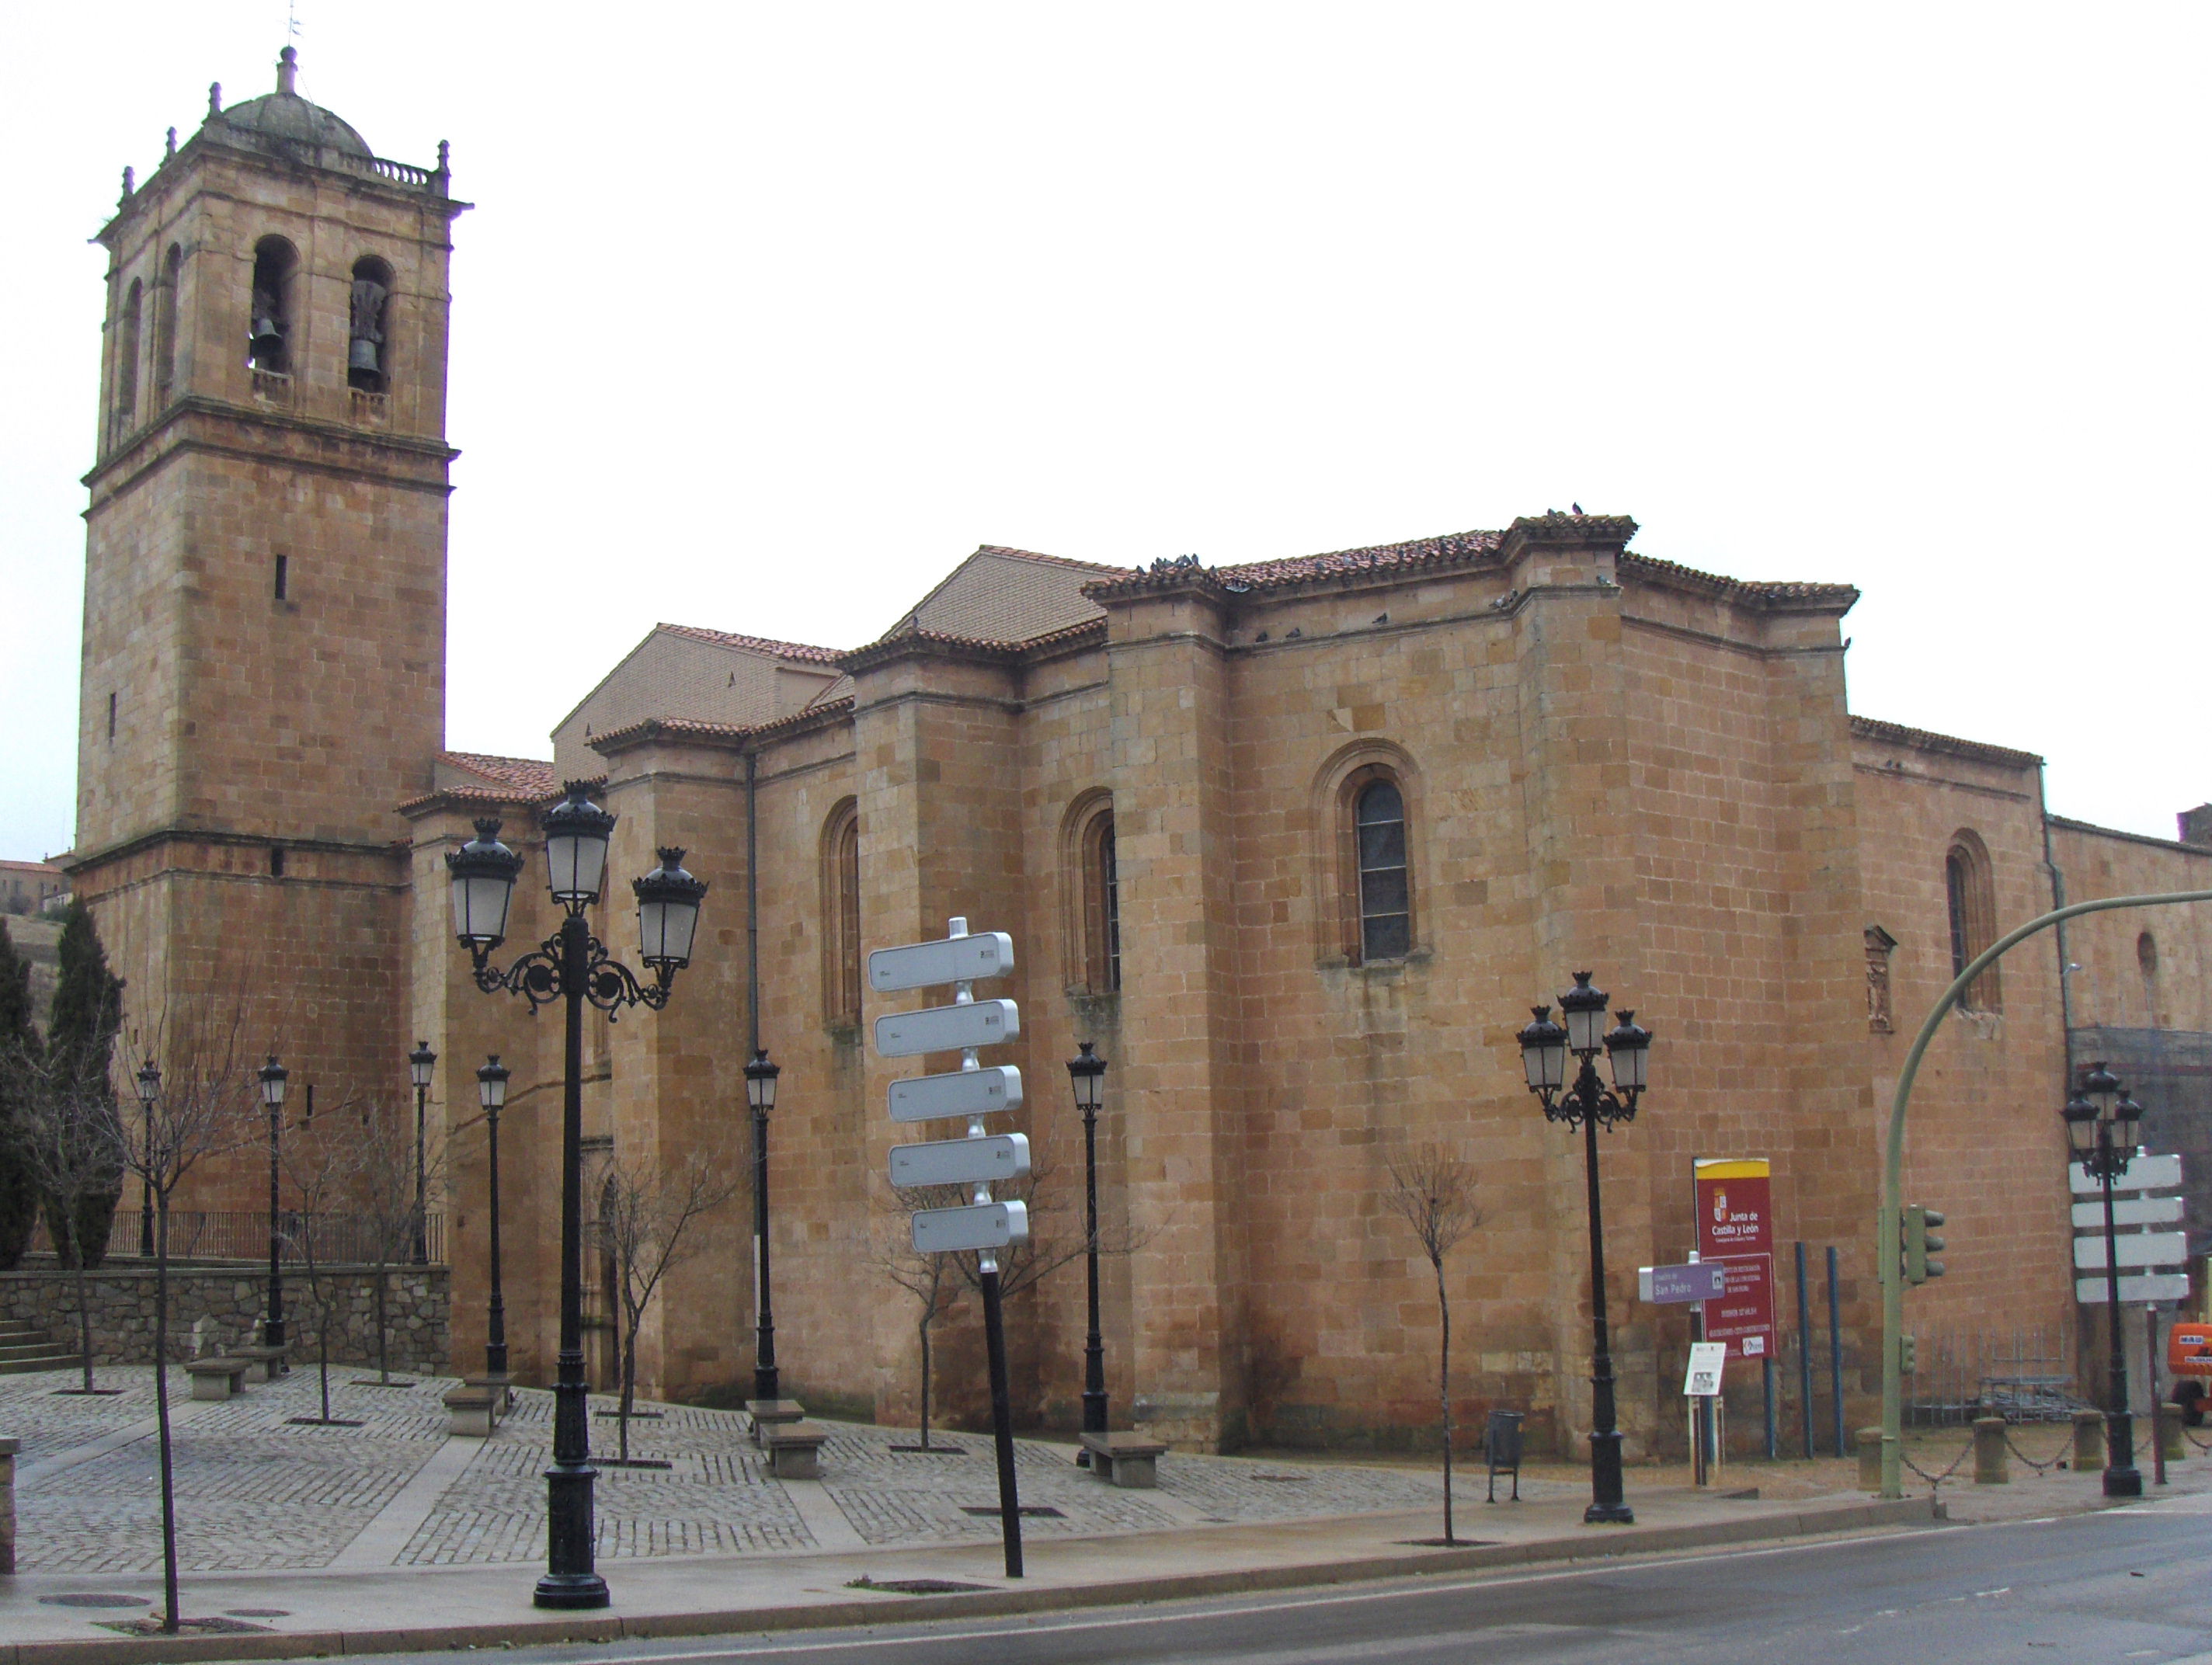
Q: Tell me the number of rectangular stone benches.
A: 7